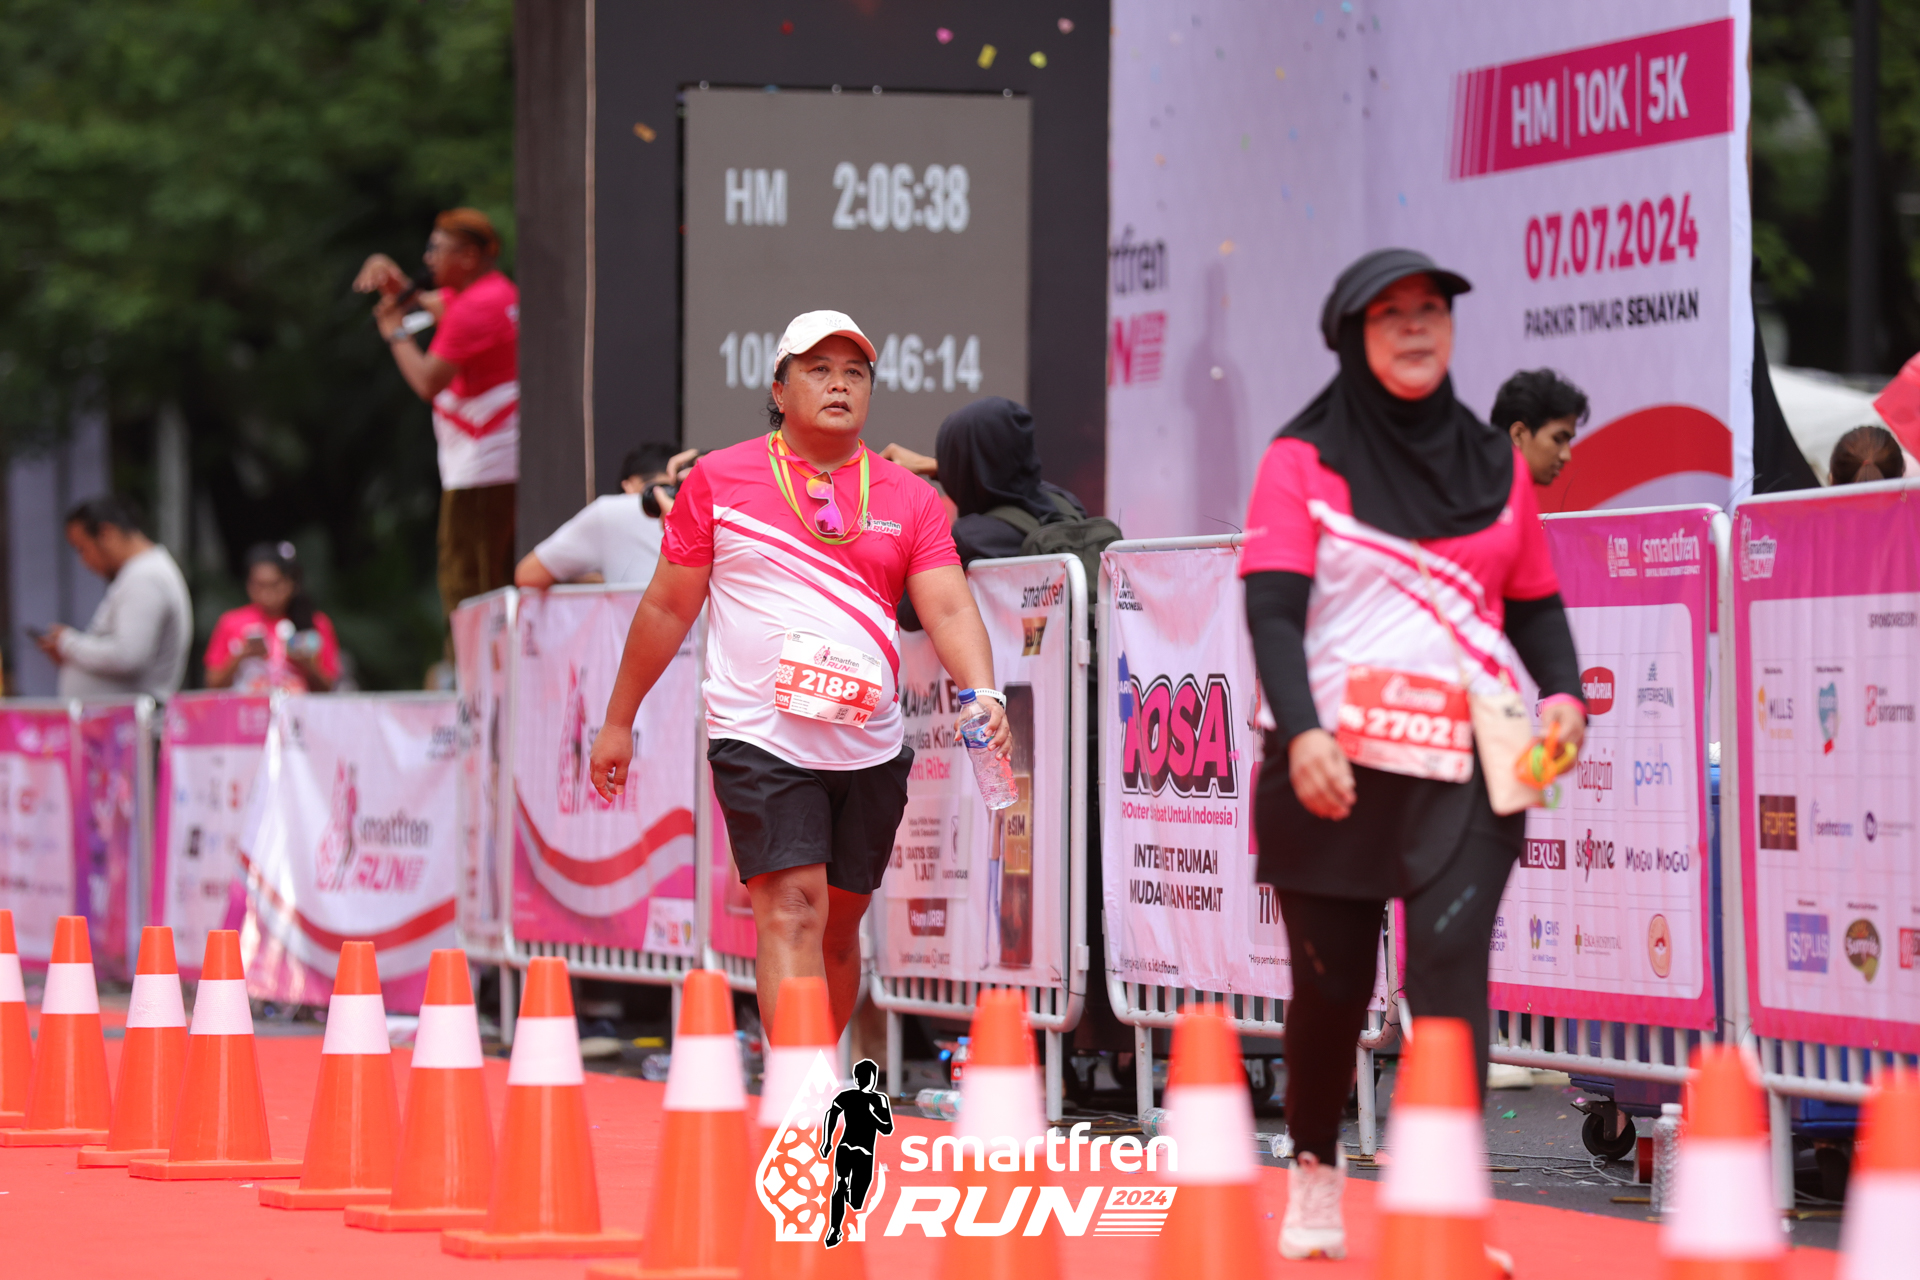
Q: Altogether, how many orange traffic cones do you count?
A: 14